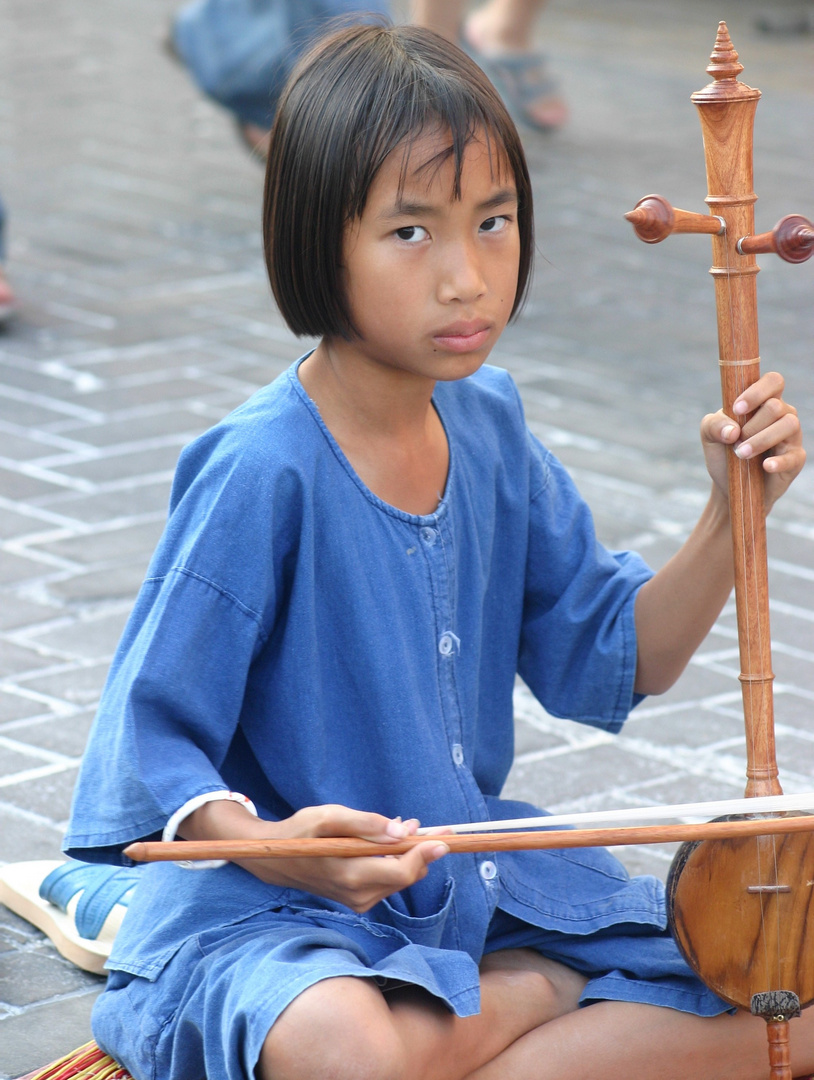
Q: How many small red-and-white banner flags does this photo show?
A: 0